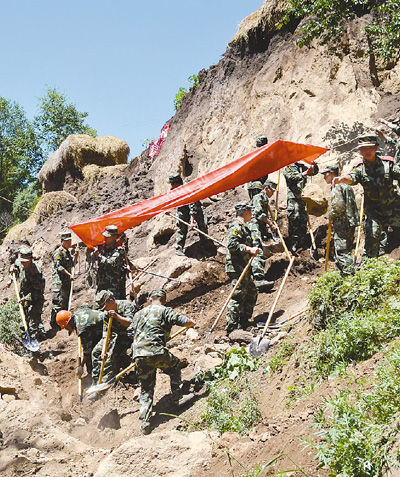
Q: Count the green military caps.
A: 11